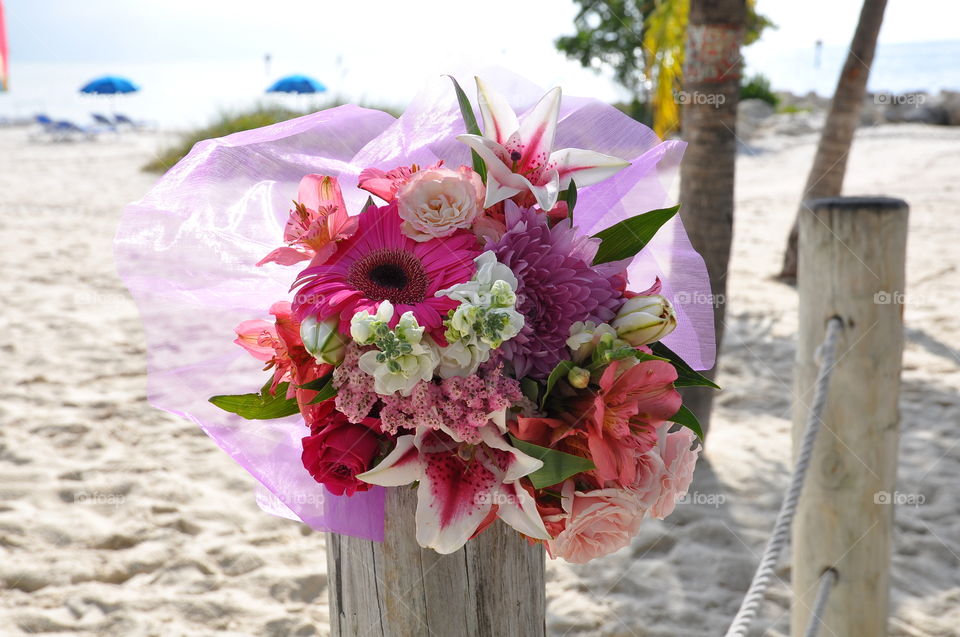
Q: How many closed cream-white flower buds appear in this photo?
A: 2